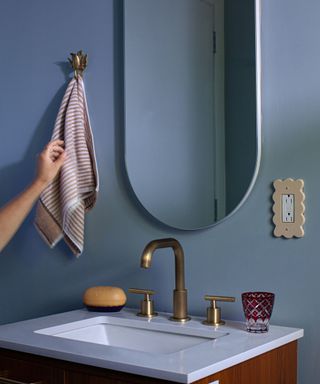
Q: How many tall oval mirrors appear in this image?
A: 1